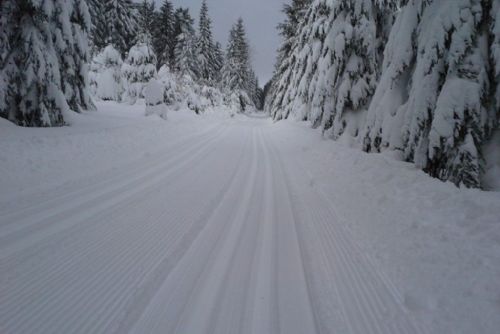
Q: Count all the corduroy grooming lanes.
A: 2